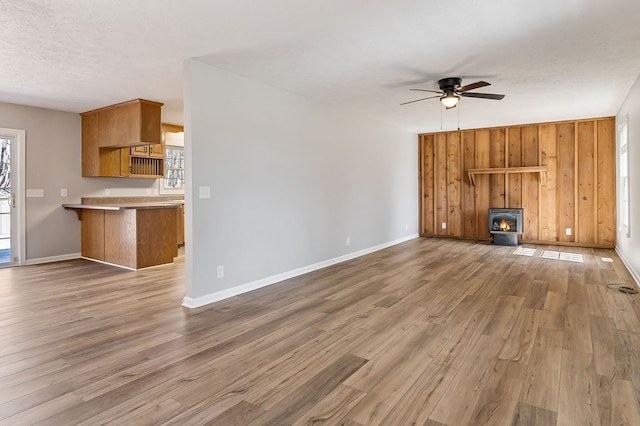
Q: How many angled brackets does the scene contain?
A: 2